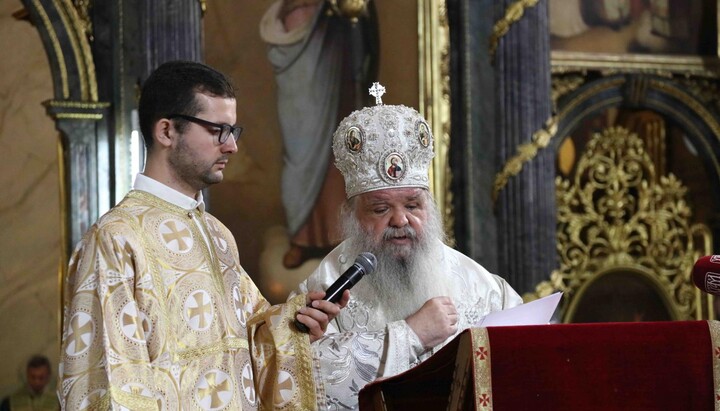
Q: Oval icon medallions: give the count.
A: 3